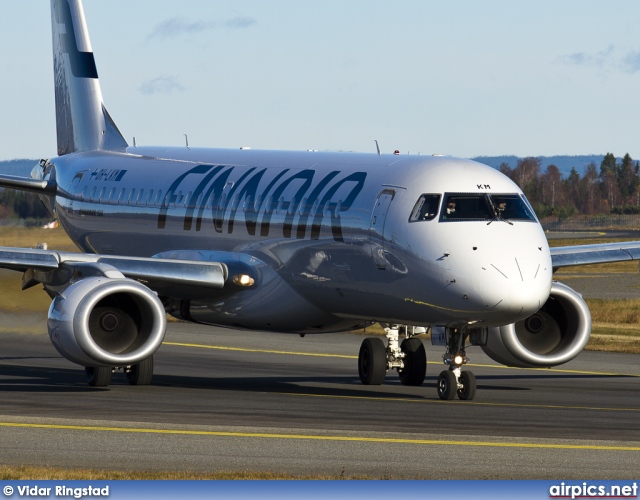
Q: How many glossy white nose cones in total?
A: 1